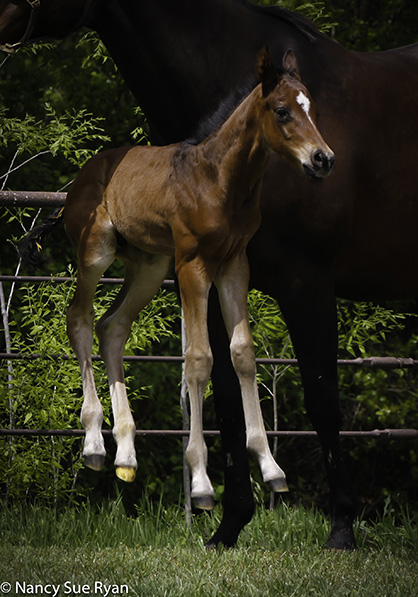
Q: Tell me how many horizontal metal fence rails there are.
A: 4